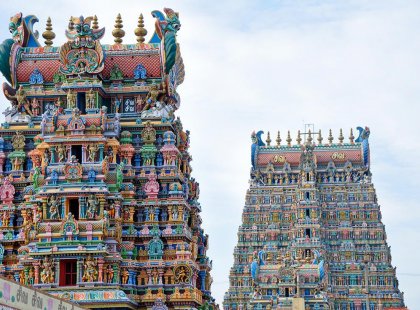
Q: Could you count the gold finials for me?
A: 14